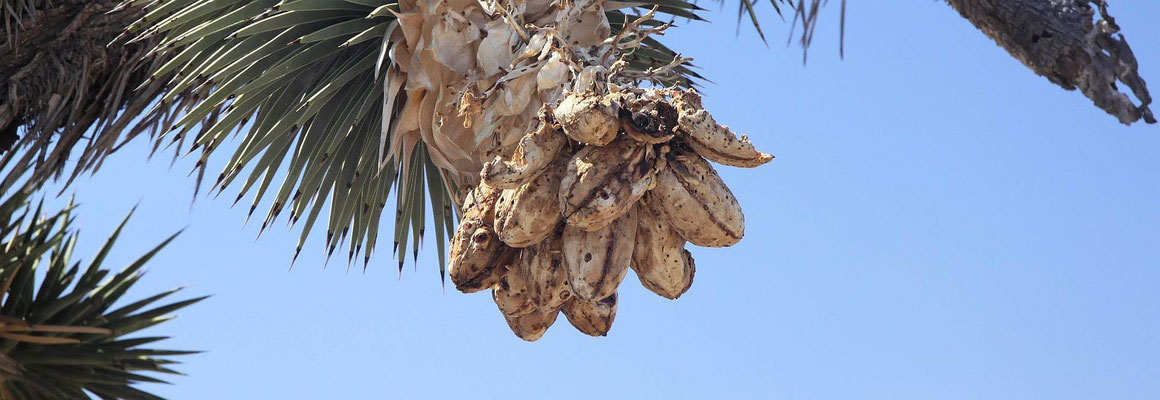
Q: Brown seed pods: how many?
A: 14